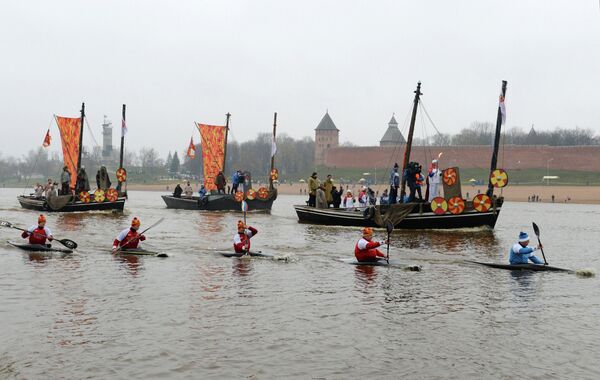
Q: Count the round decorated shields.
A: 13